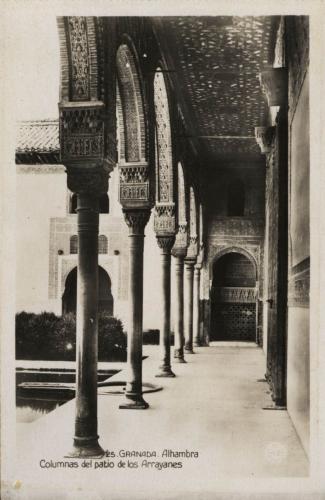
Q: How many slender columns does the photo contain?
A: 6